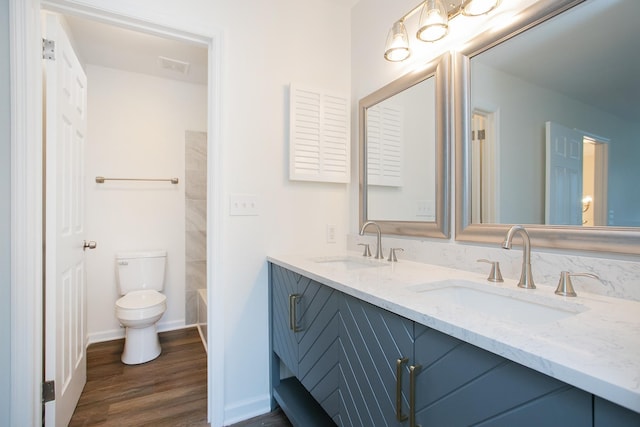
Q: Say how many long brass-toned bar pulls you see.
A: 4